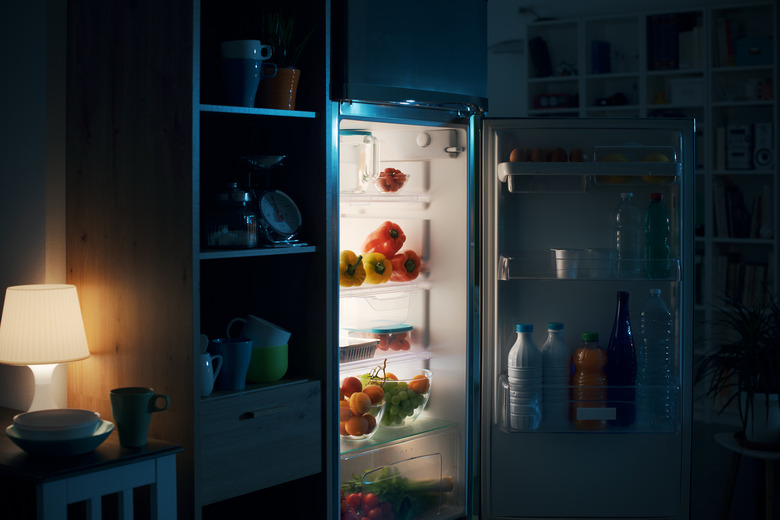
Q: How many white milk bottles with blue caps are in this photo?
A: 2